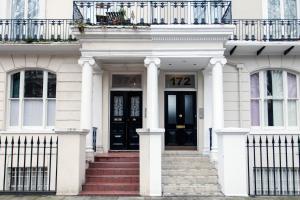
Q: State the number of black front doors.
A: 2